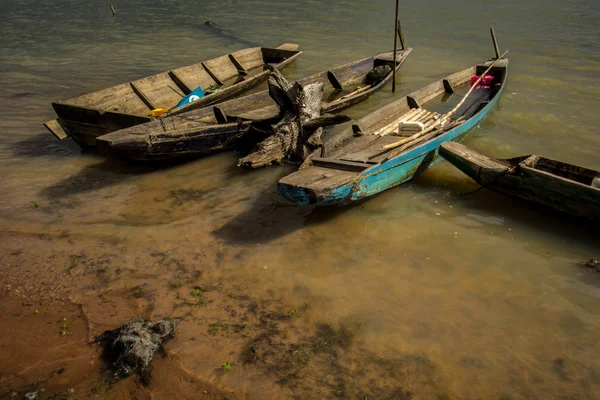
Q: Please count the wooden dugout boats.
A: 4